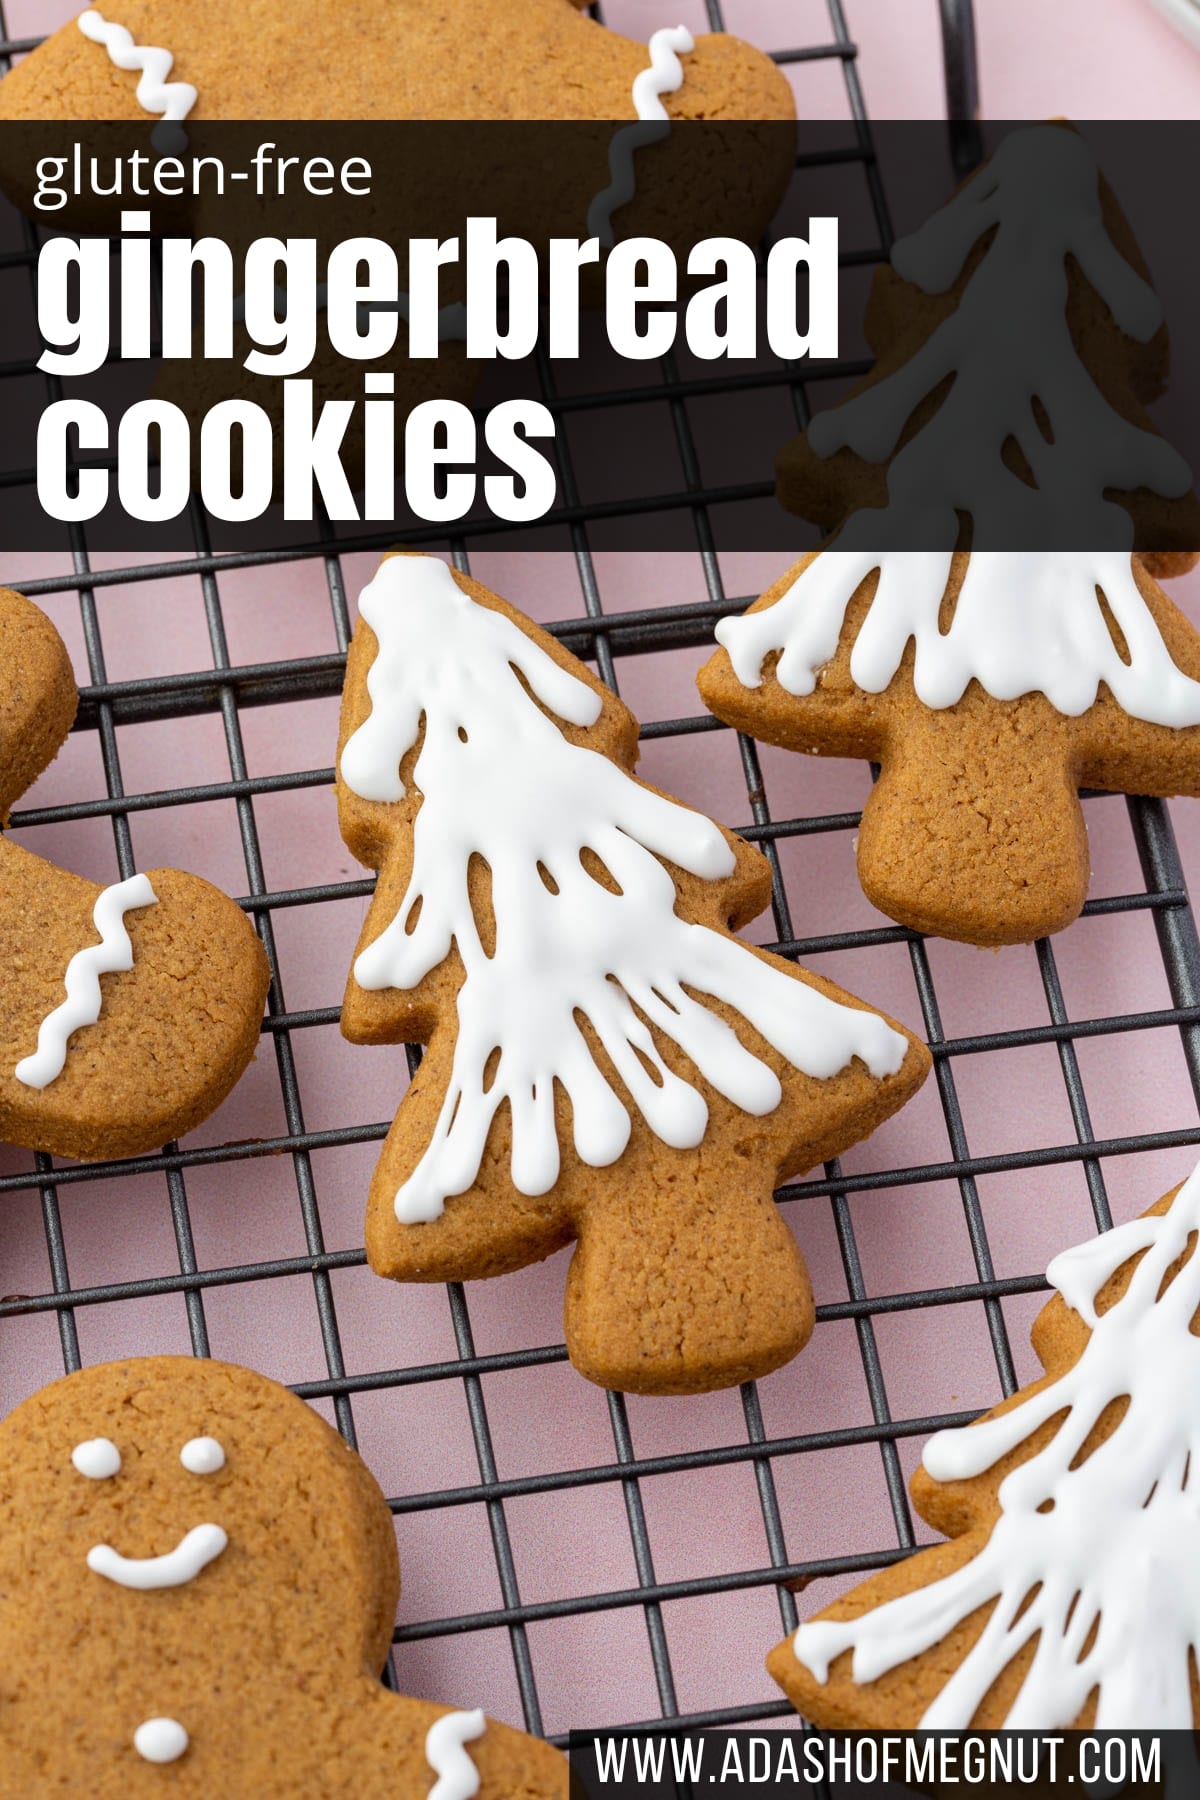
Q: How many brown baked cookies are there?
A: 6